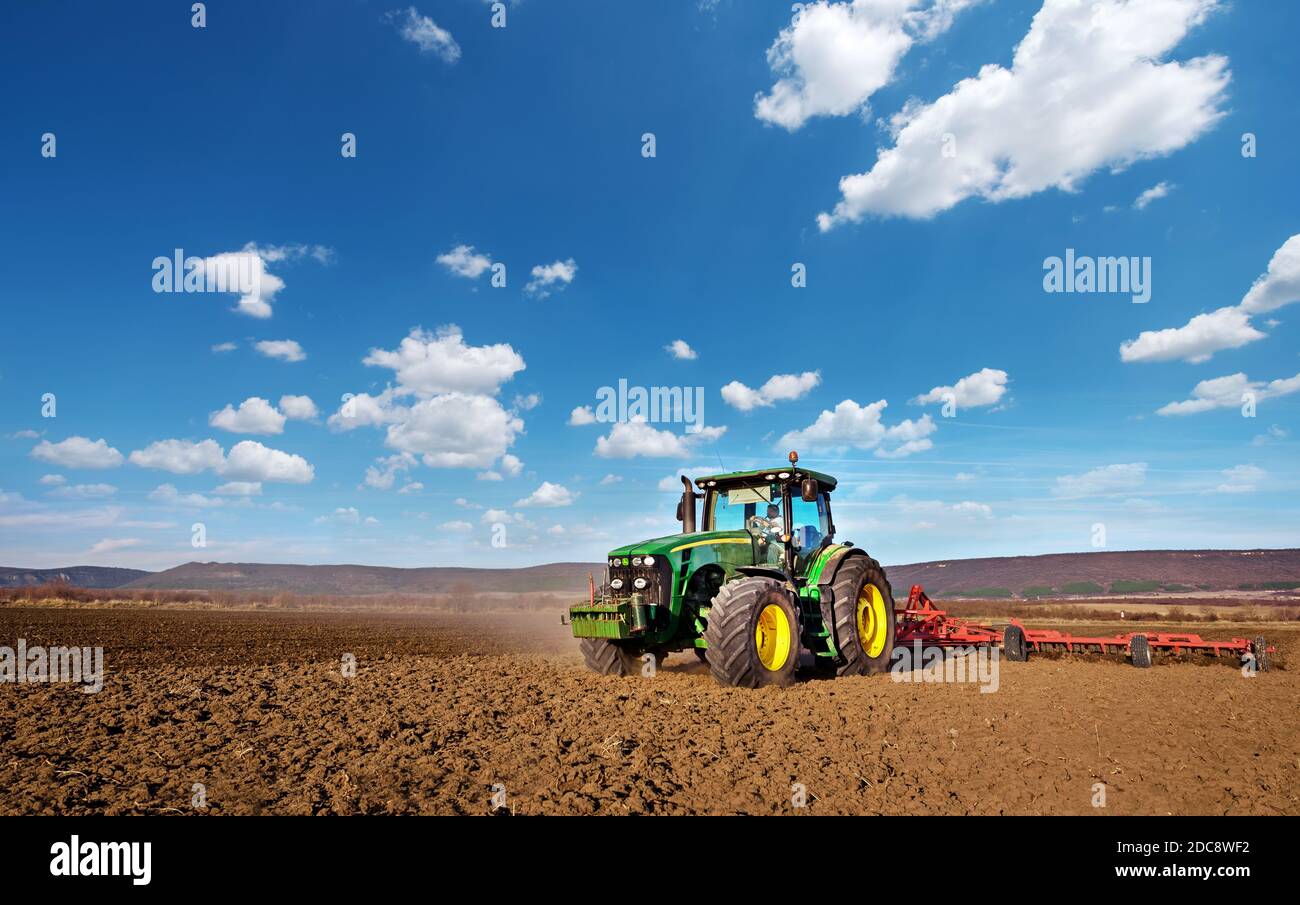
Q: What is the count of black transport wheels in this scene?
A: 3